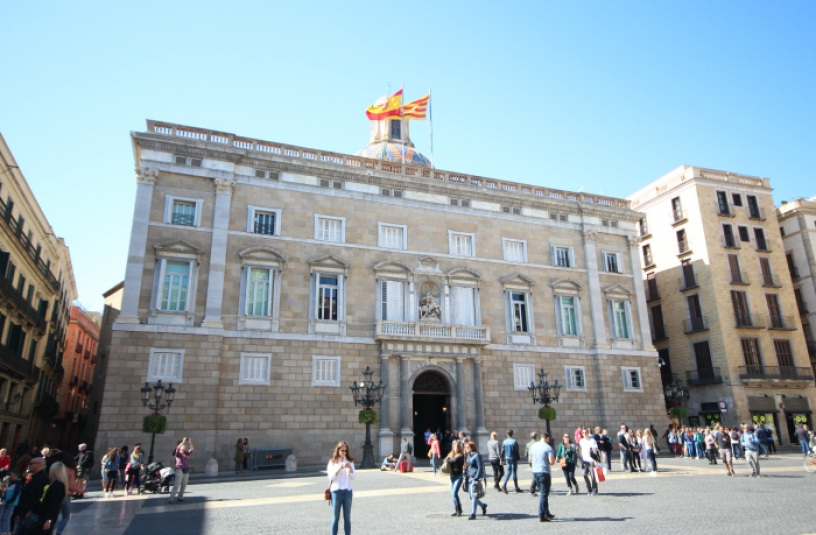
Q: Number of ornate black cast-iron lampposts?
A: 4